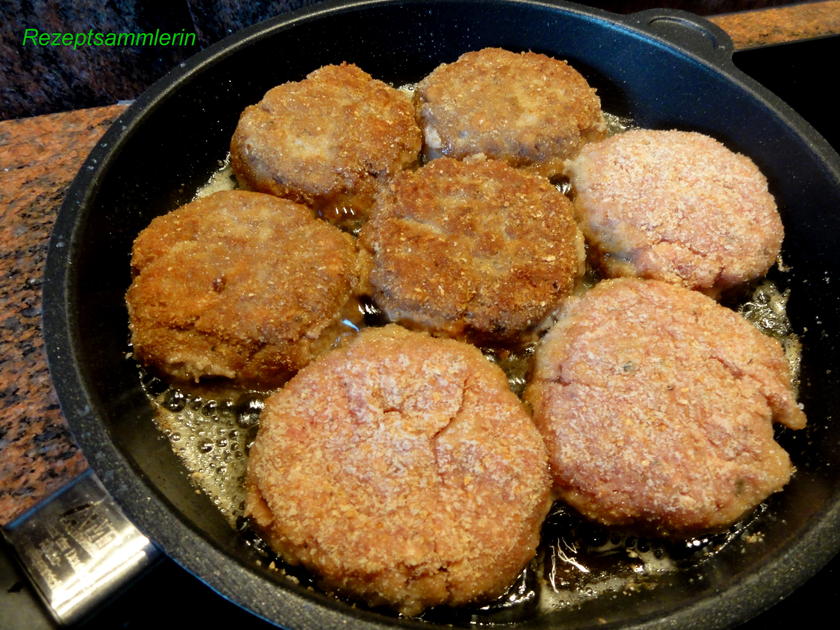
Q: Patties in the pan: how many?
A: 7